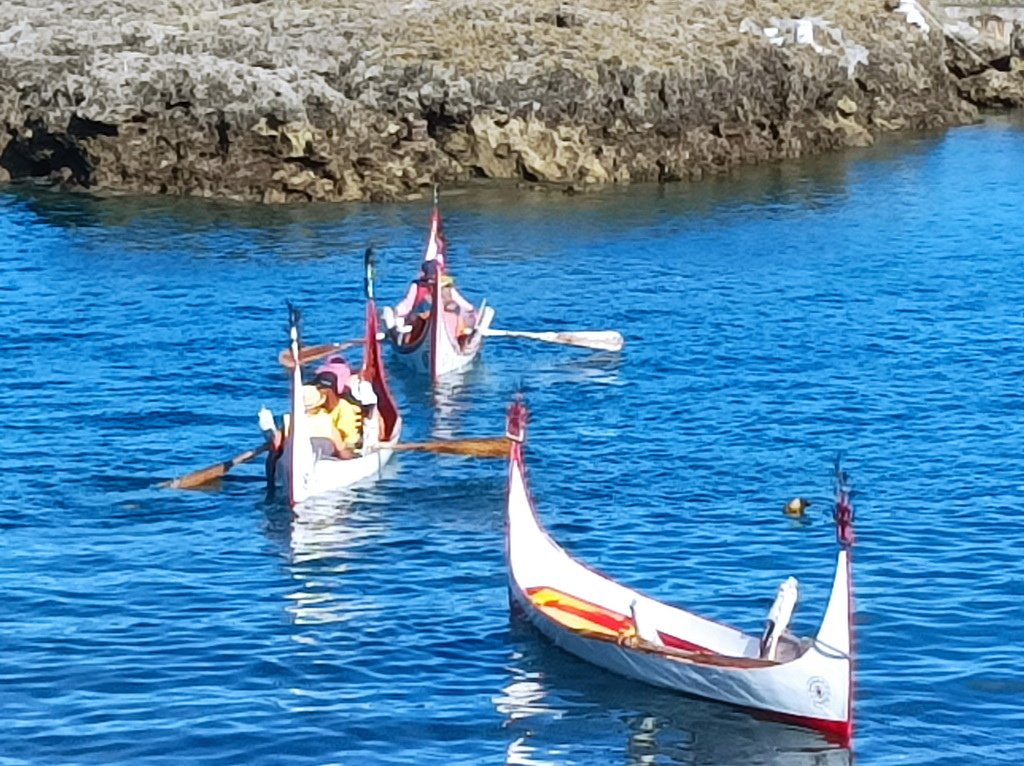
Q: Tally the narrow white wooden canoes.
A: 3